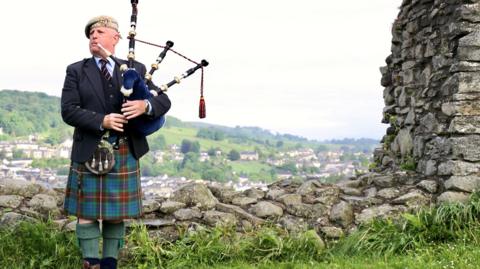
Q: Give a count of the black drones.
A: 3